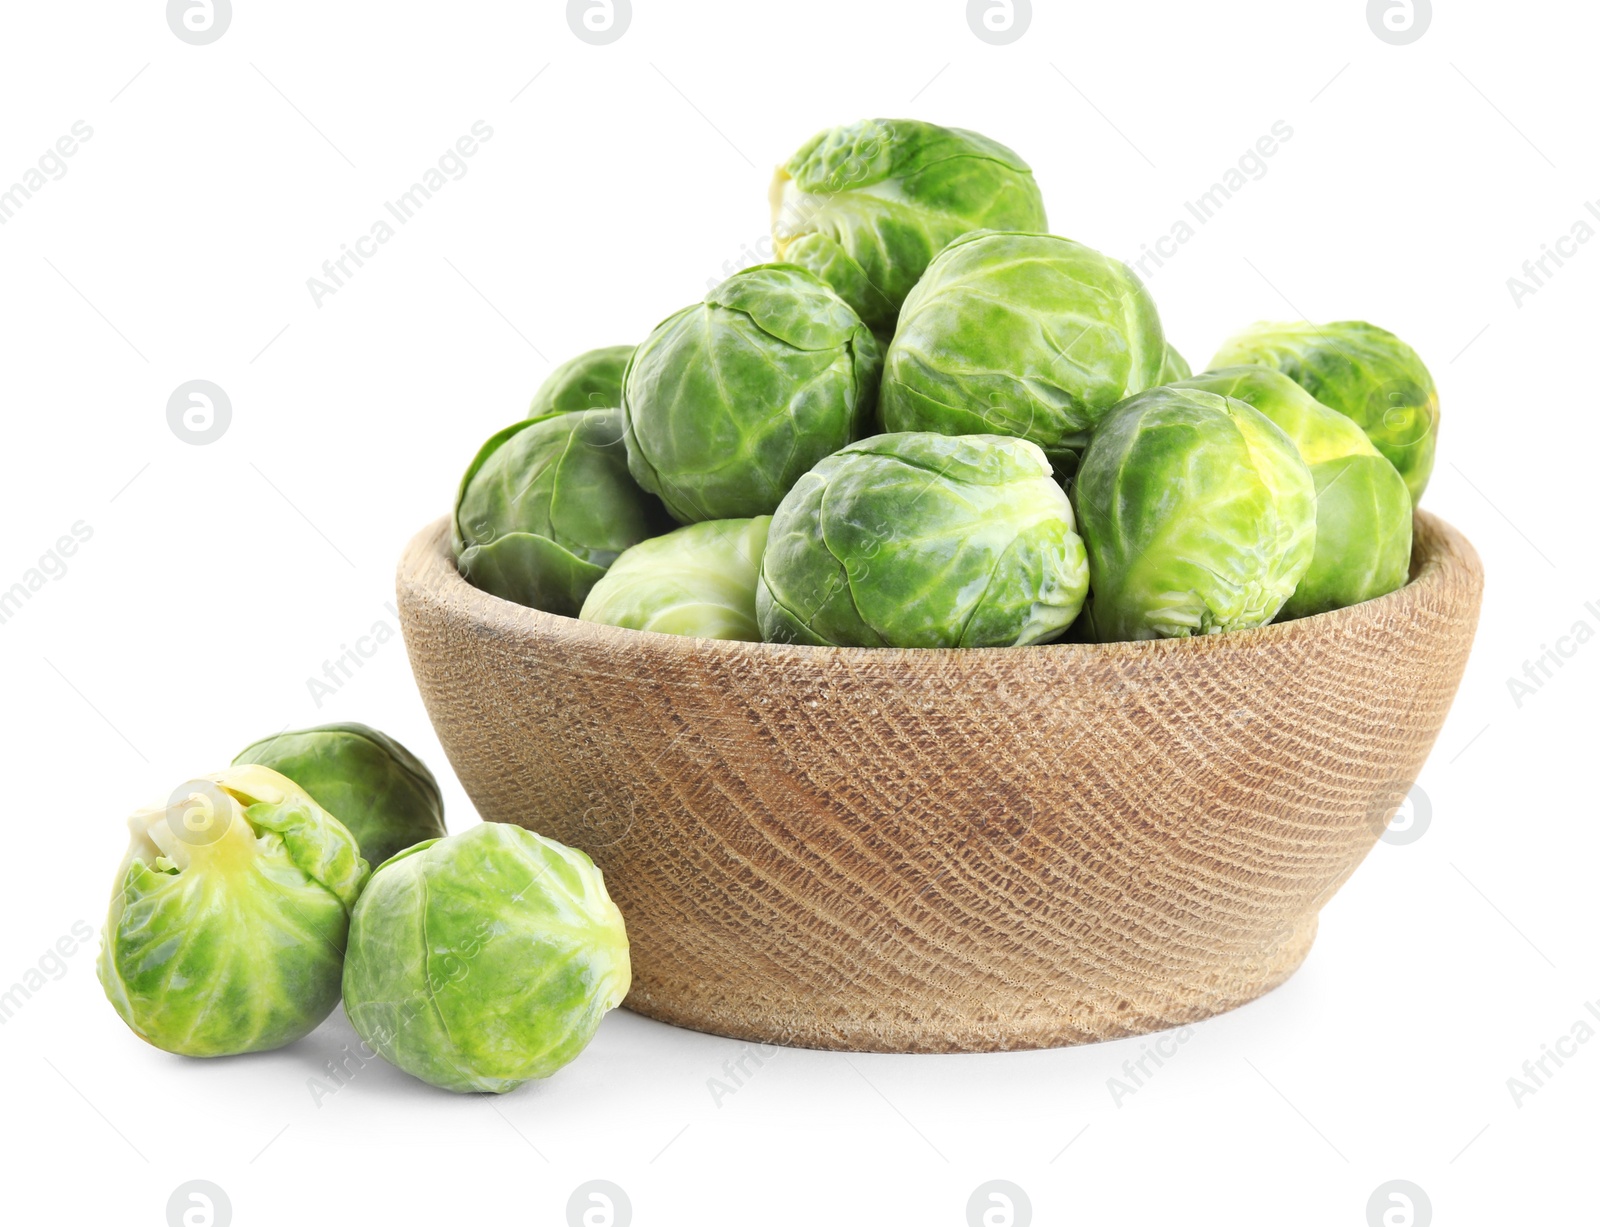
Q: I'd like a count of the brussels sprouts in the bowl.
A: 11